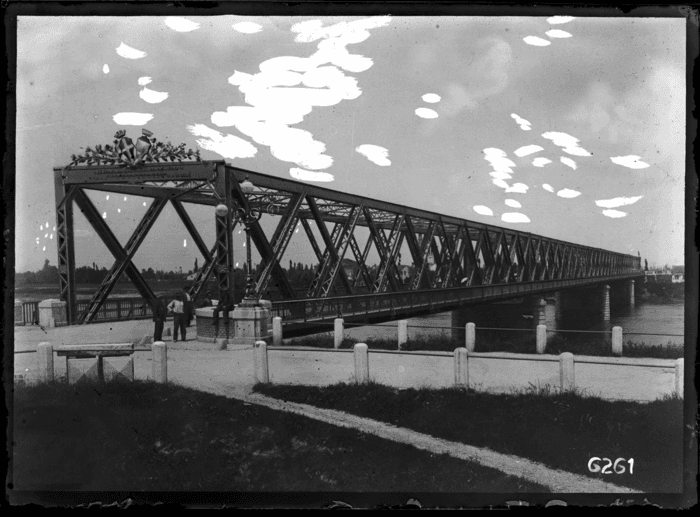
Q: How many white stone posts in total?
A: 13